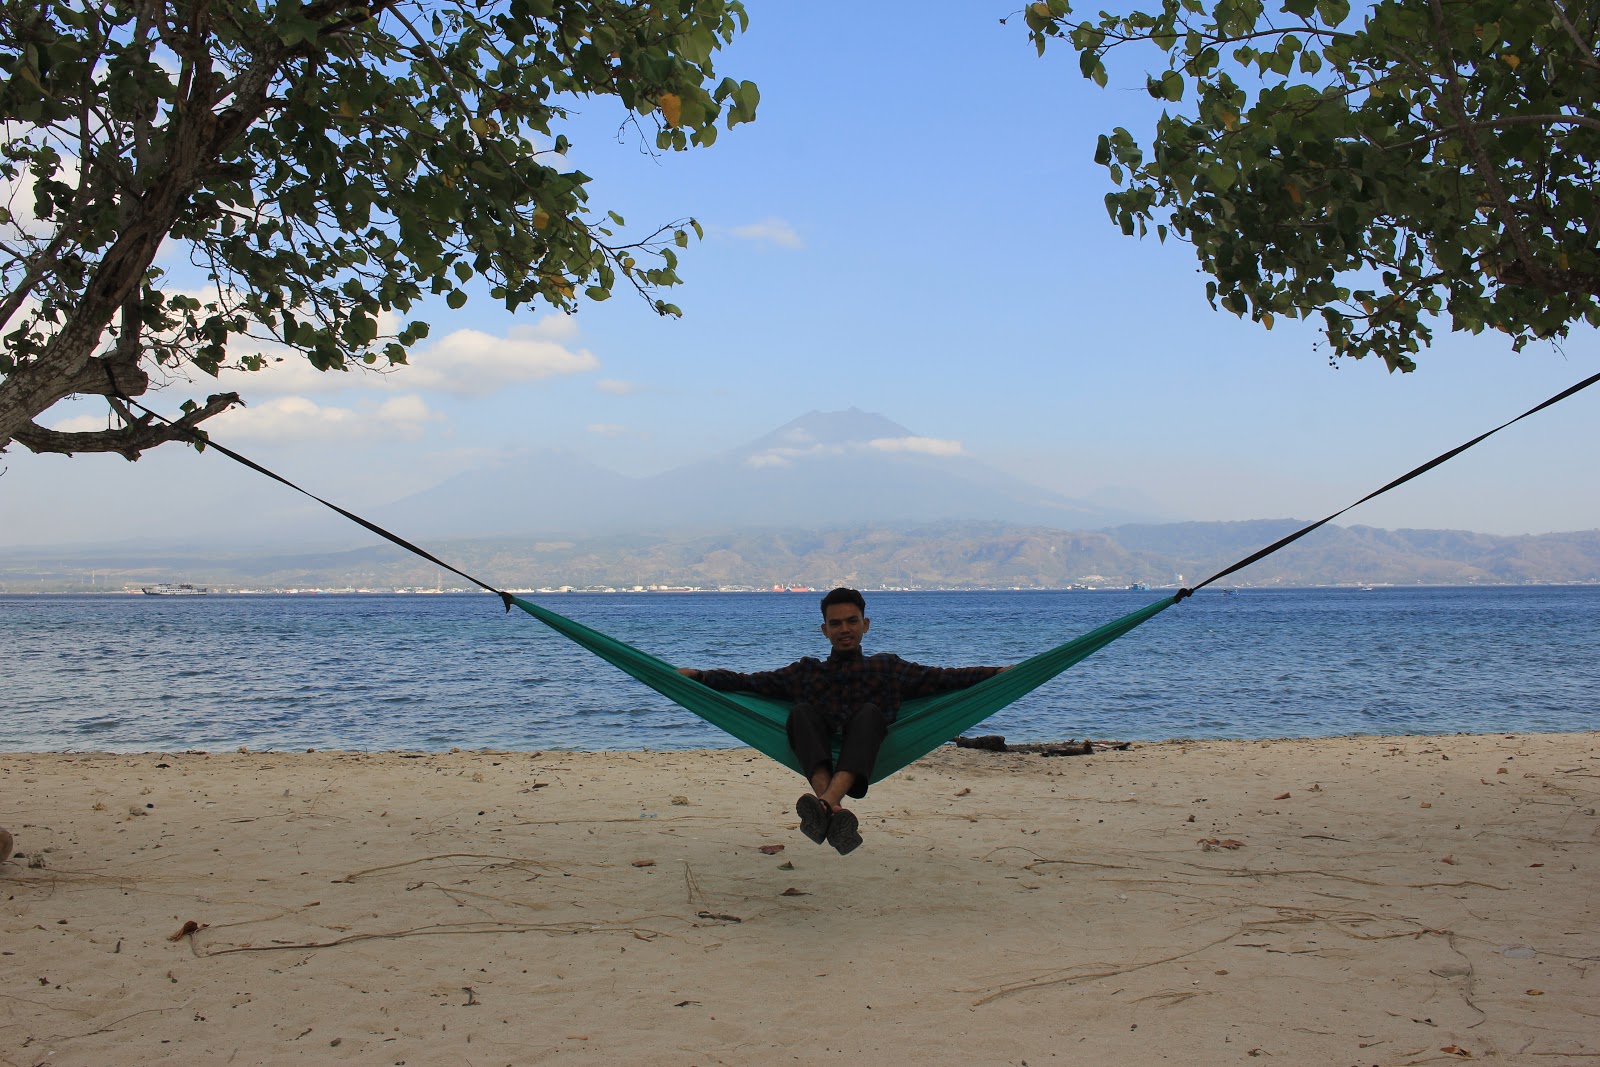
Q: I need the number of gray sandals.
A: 2